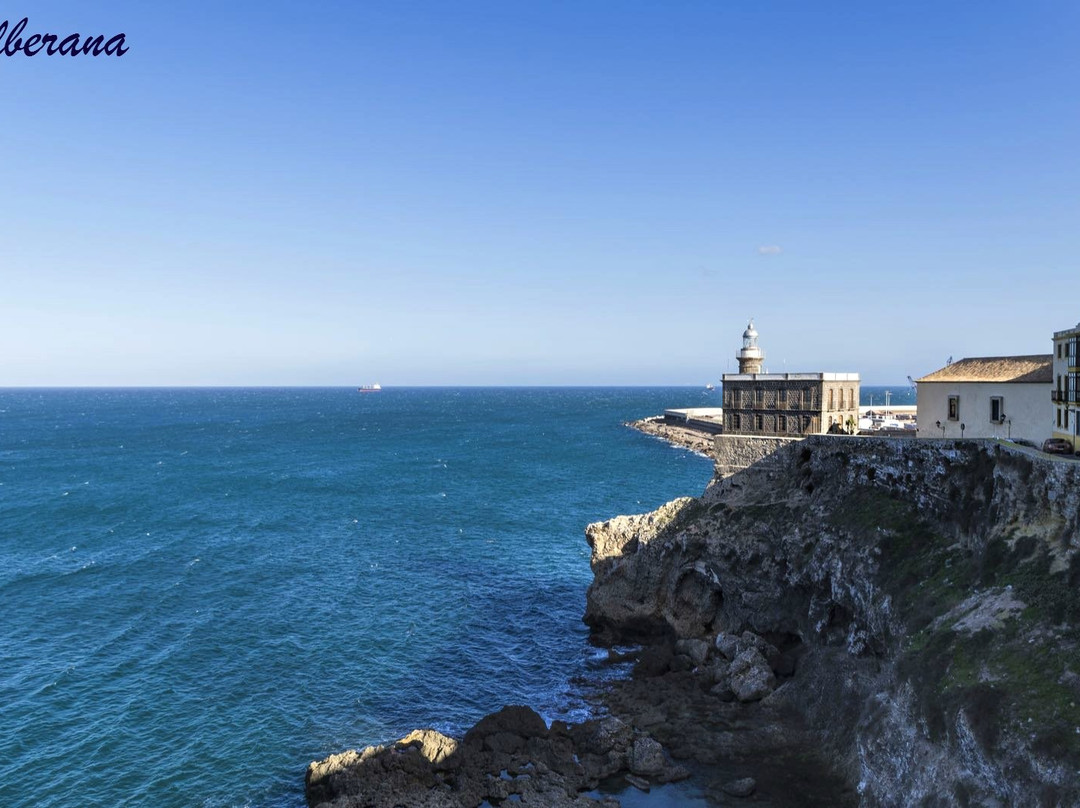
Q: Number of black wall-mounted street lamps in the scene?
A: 2